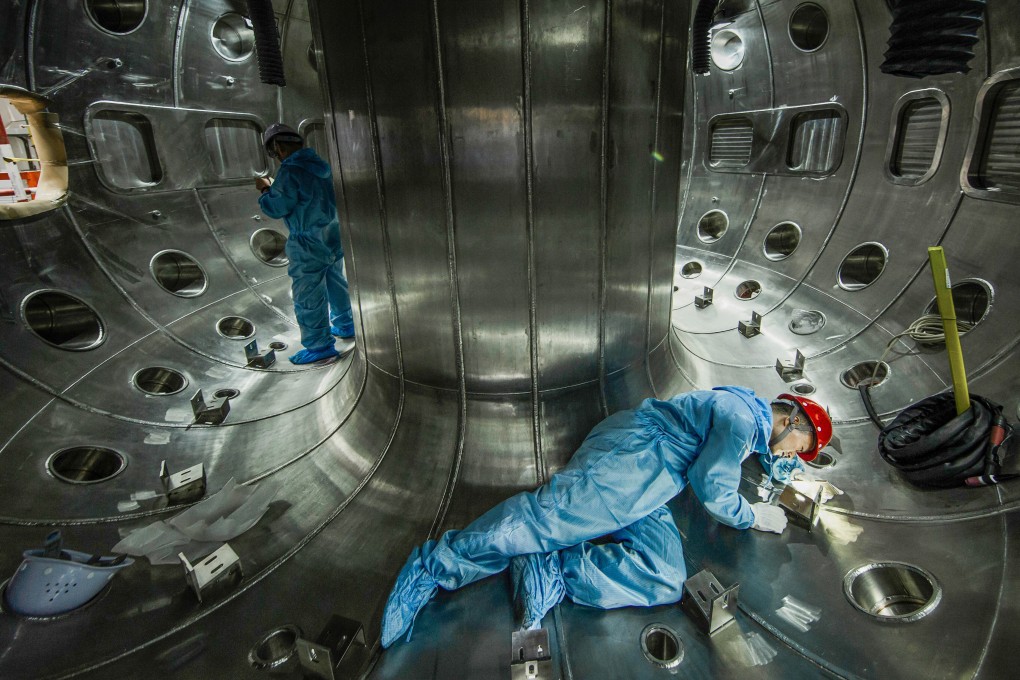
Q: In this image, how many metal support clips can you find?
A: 11